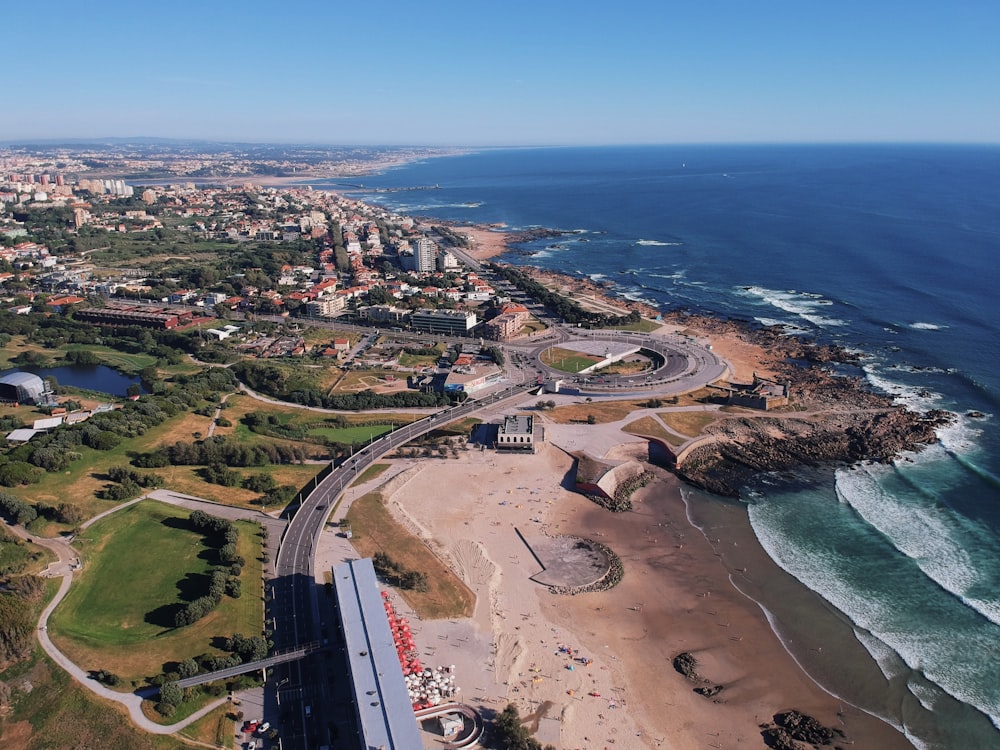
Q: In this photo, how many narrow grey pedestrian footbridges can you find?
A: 1